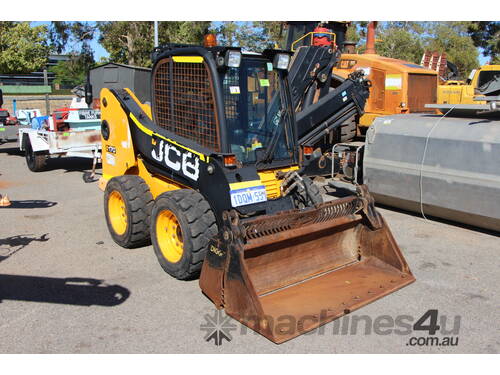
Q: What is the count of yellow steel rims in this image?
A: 2